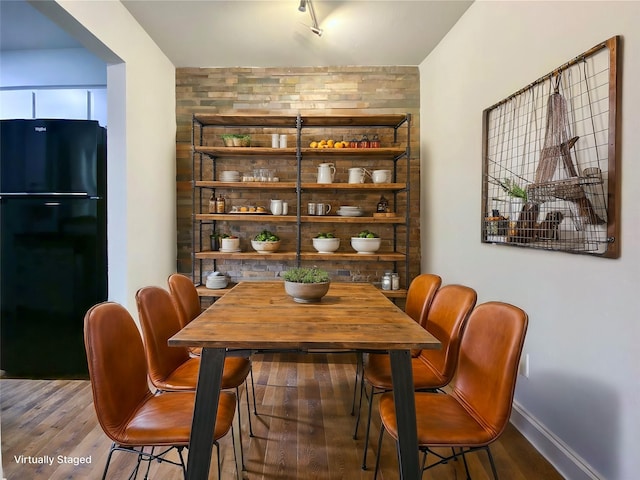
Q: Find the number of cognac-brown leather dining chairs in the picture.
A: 6